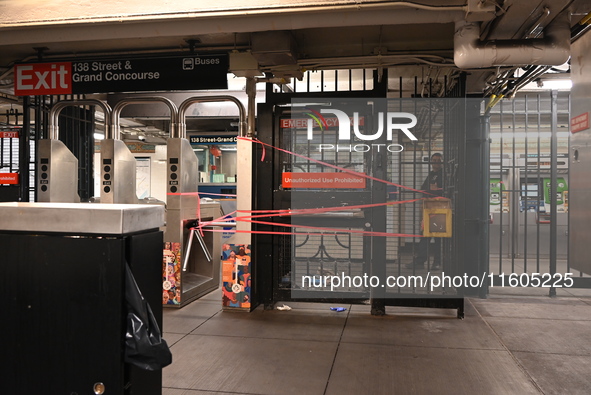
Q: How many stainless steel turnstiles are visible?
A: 3